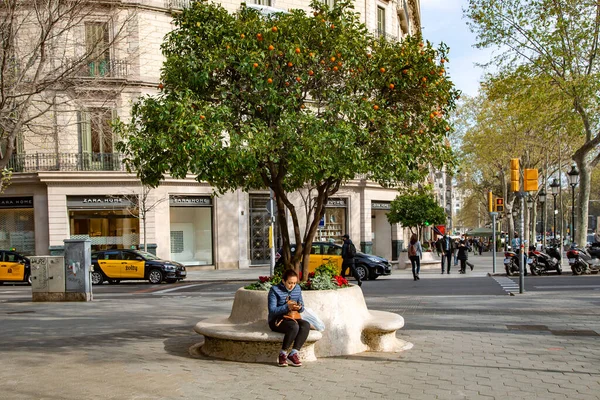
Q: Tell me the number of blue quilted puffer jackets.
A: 1